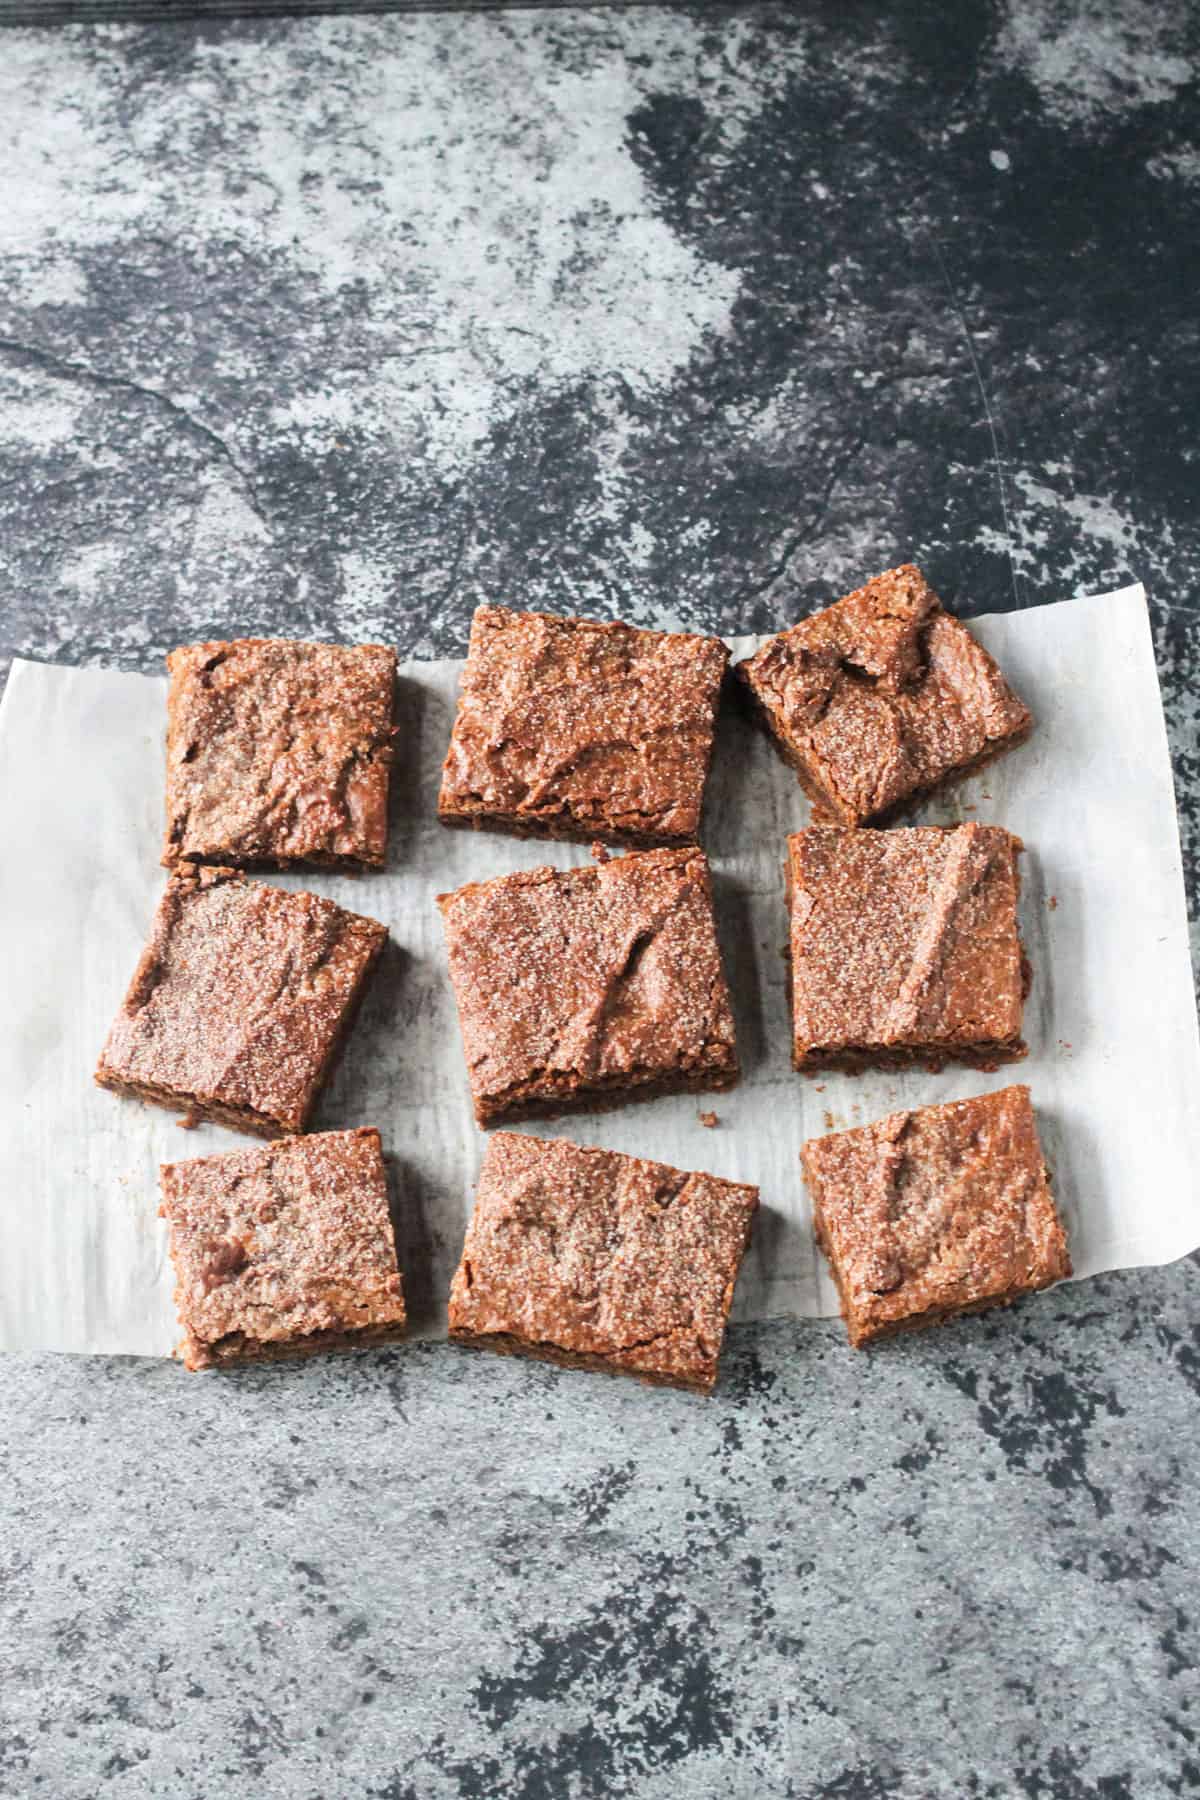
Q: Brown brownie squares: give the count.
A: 9